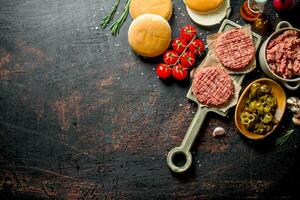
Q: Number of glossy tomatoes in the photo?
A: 7